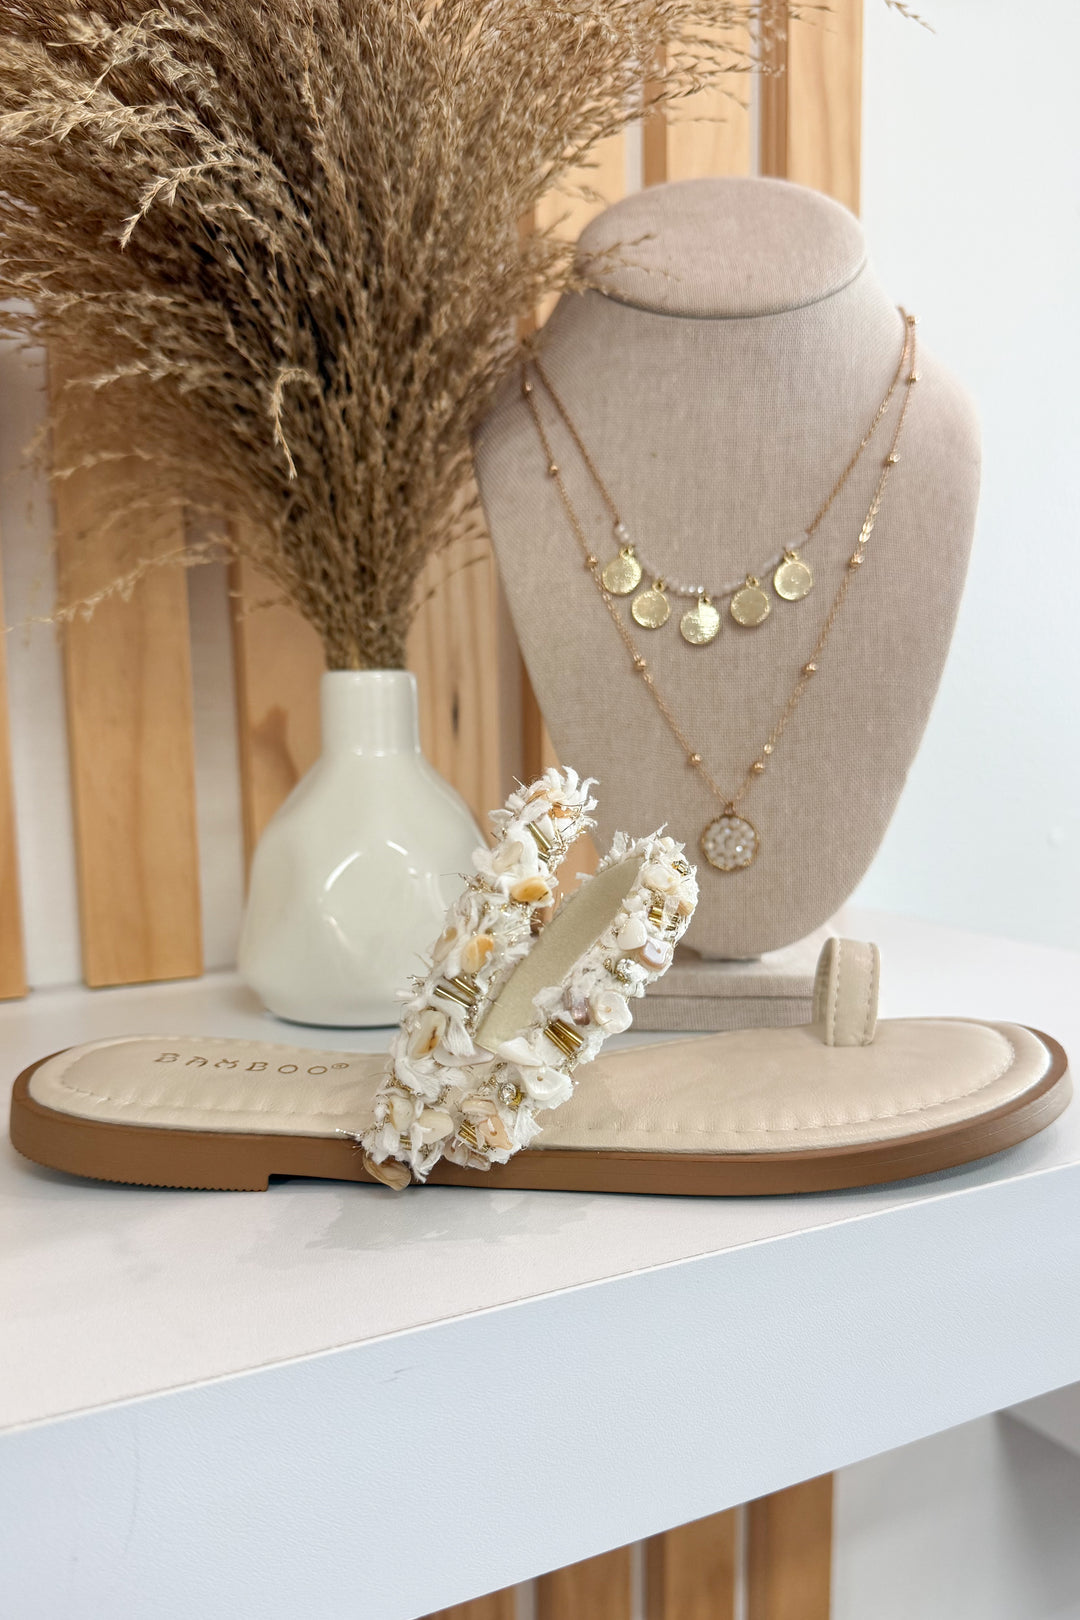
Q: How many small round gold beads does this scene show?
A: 11